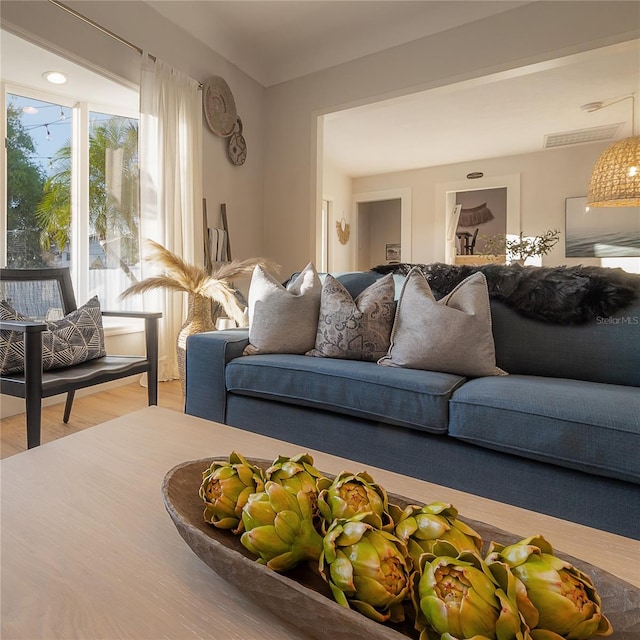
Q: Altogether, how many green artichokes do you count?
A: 8